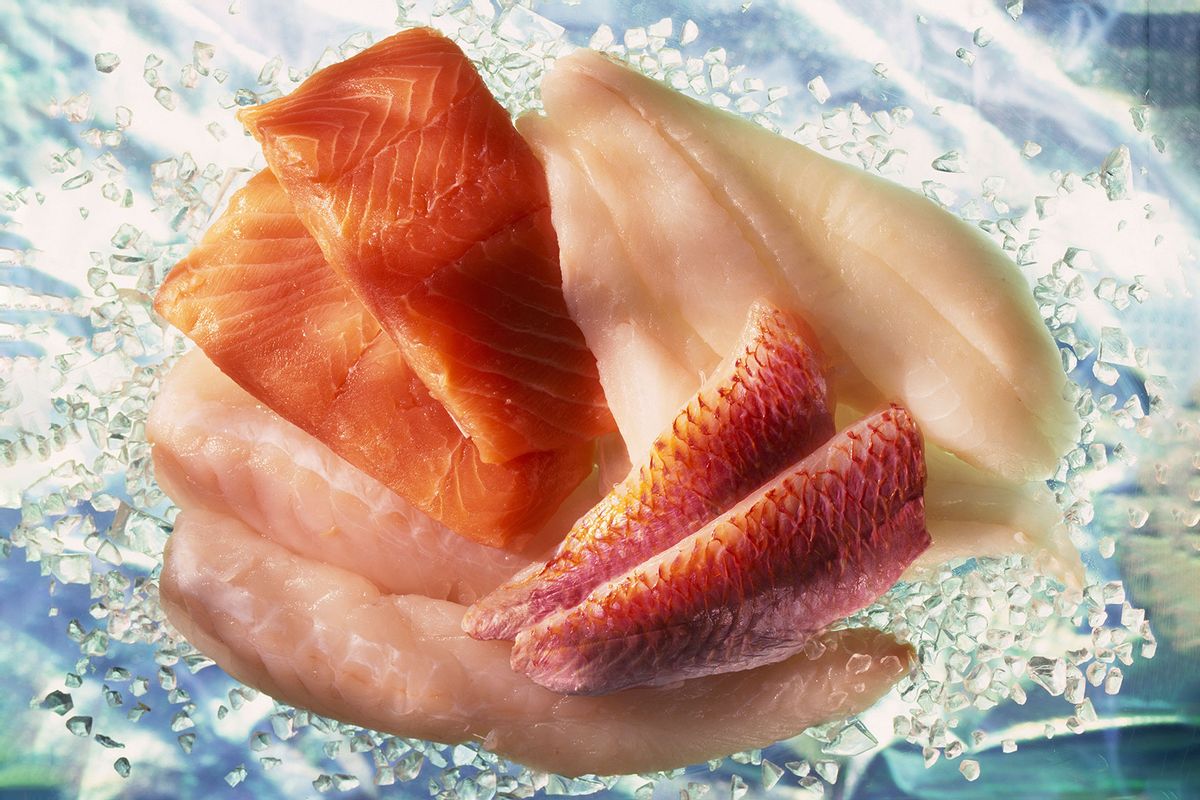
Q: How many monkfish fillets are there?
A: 2